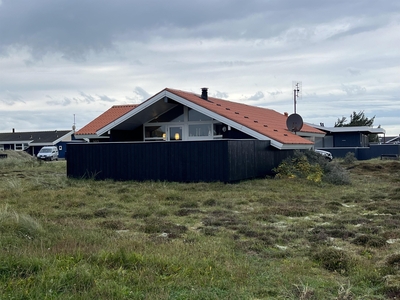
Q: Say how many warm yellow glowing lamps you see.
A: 2